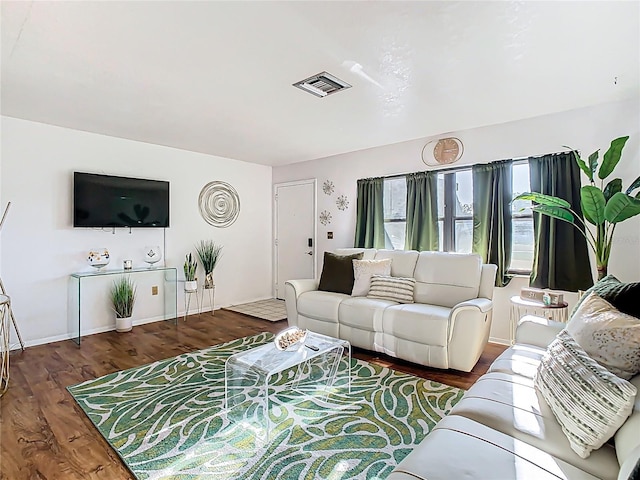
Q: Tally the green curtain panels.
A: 4